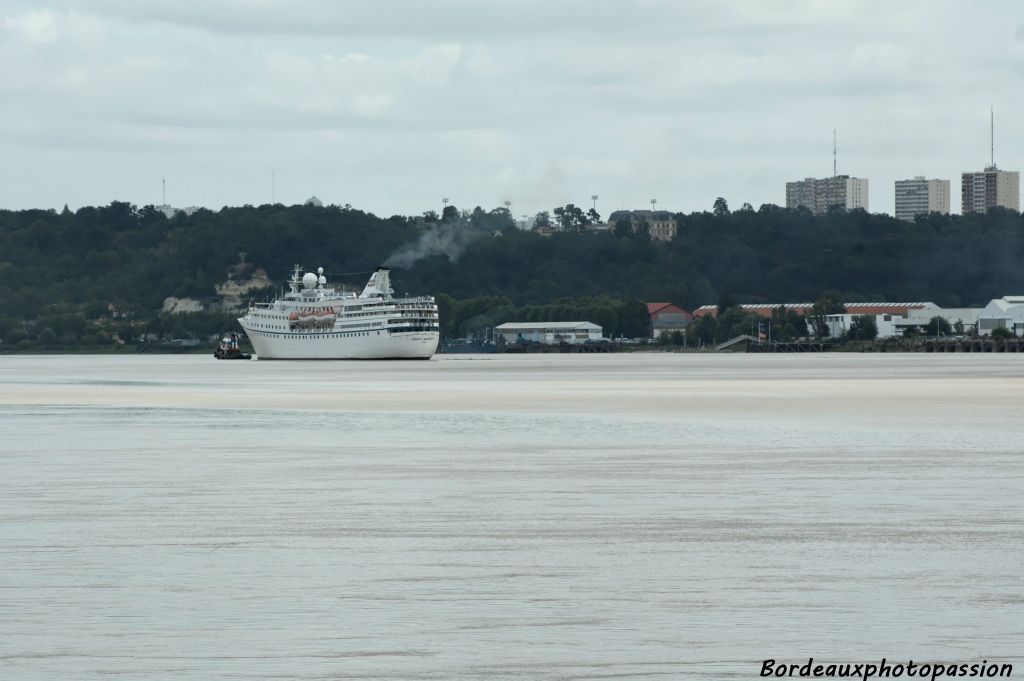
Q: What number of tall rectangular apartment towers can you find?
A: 3